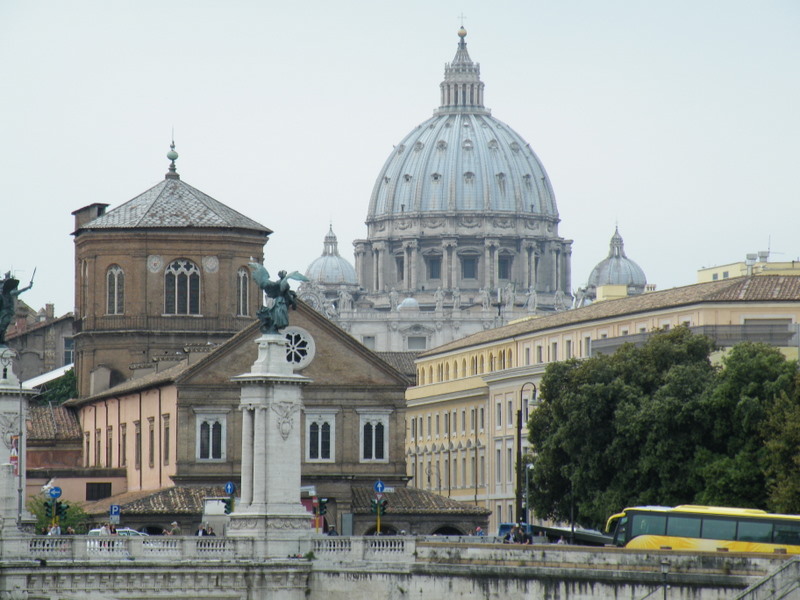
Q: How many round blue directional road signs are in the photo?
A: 3